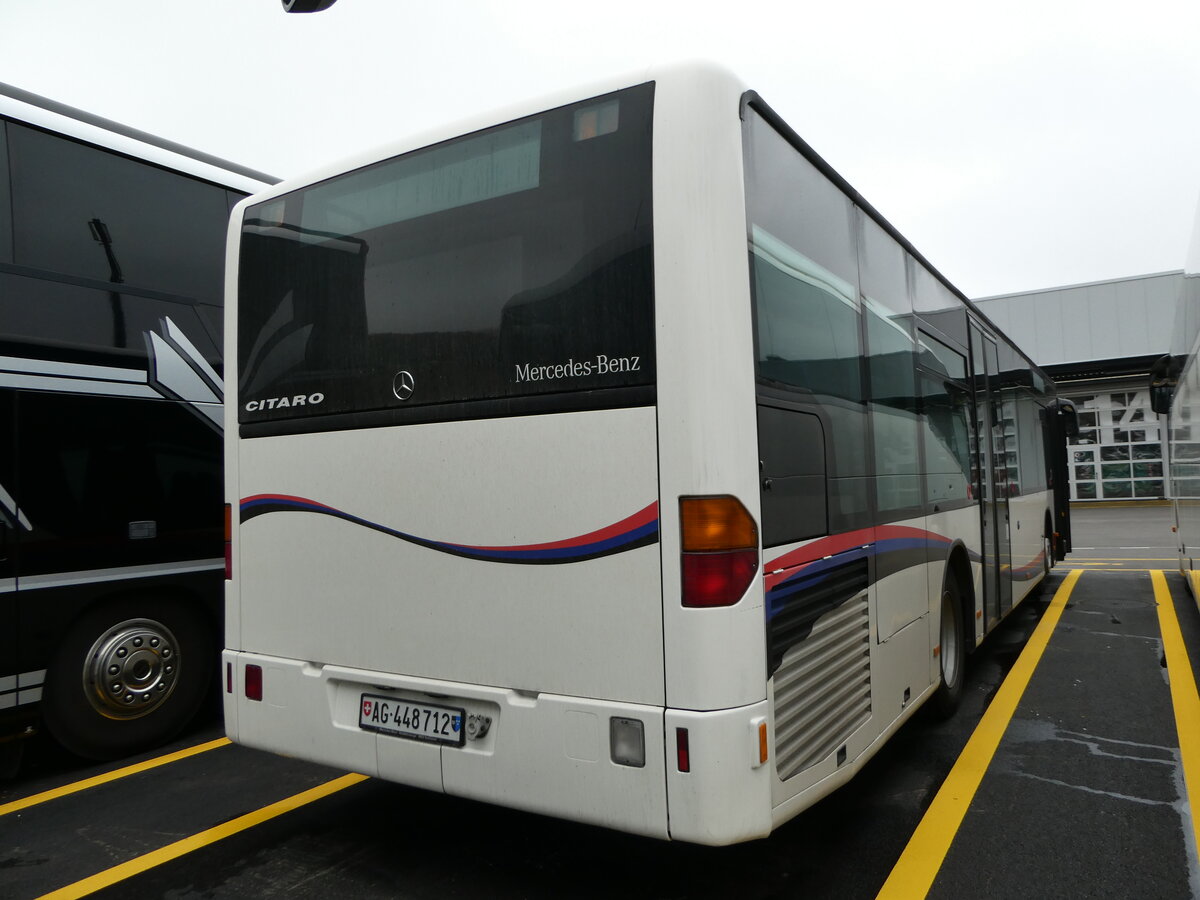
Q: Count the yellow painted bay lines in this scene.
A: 4